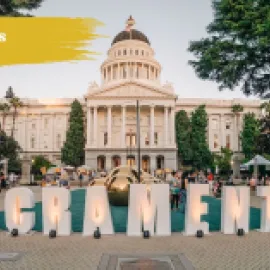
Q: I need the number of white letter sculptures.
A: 7